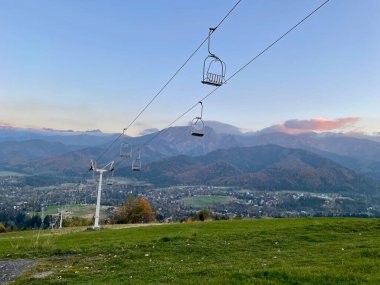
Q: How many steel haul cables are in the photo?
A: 2